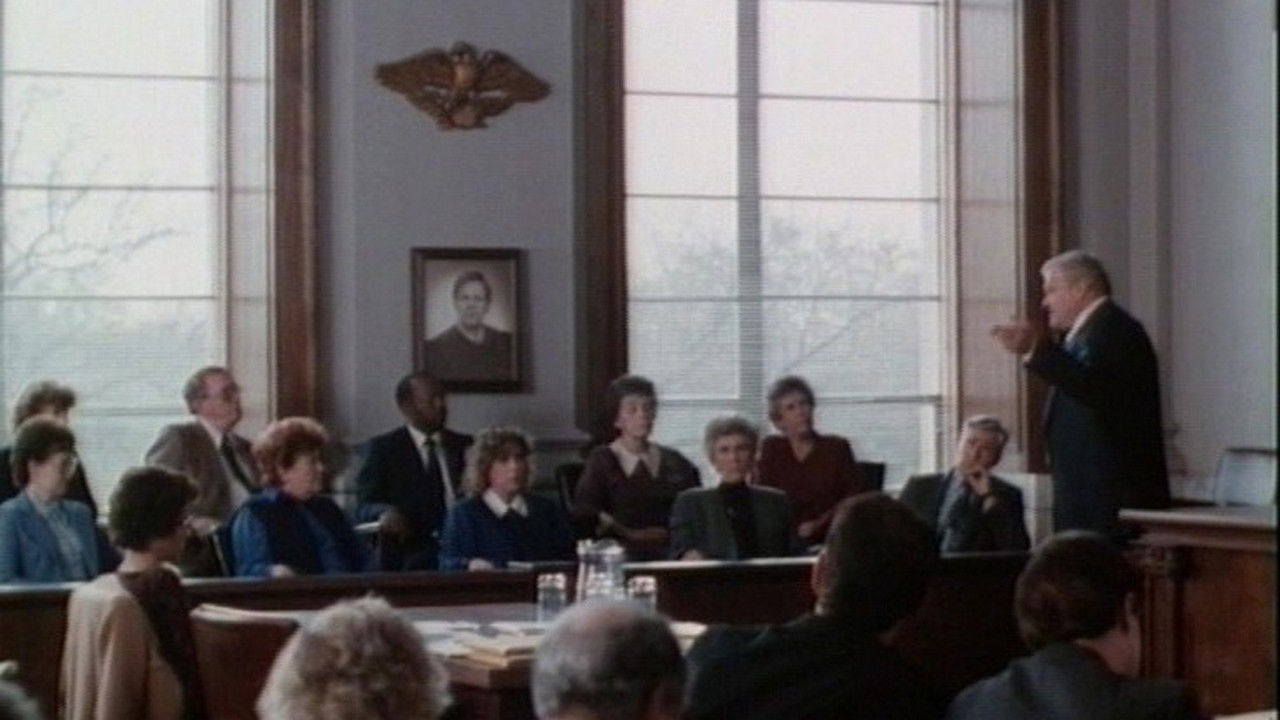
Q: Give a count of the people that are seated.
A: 15